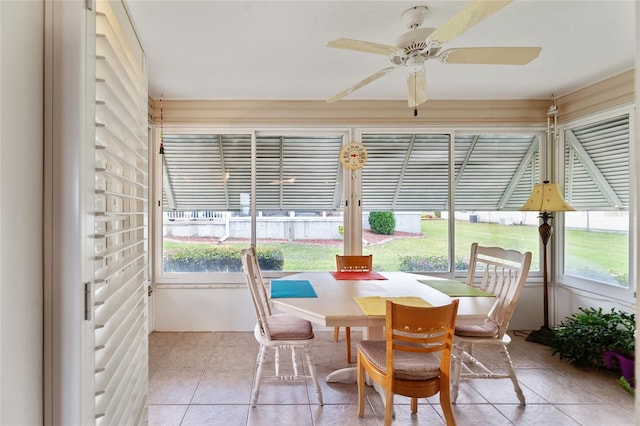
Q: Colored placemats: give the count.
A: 4